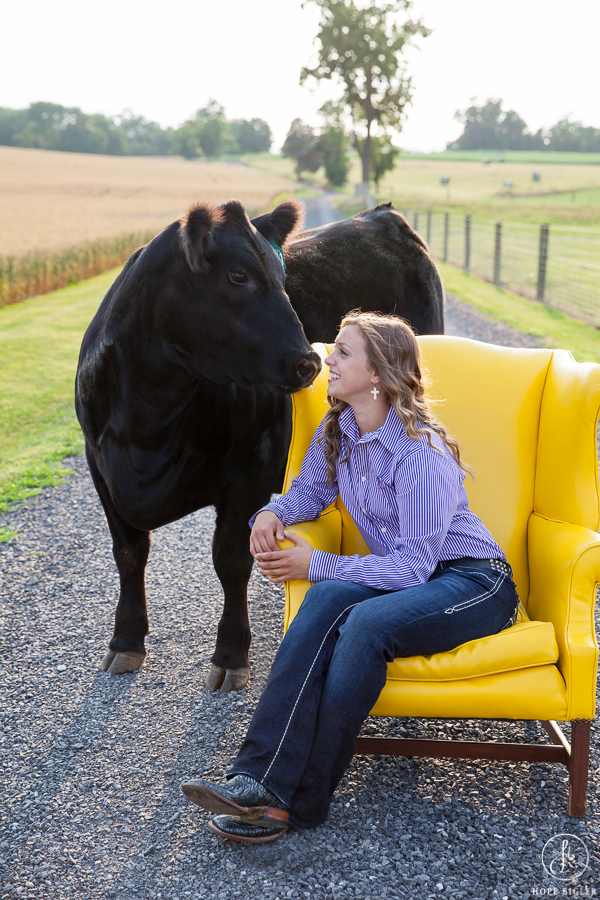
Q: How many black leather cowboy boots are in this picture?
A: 2